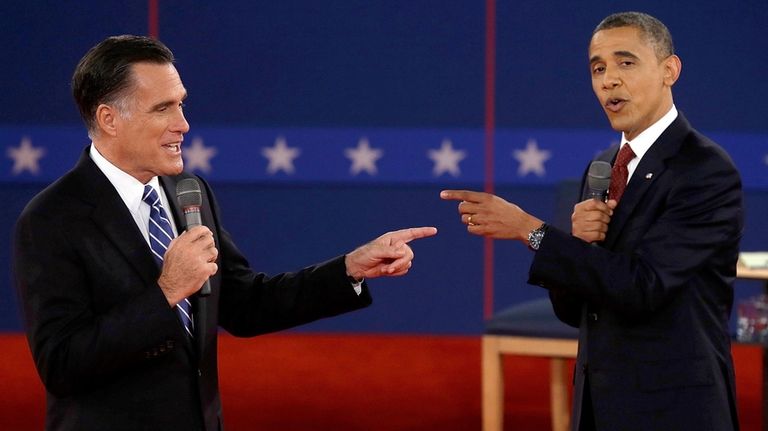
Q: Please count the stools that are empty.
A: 1